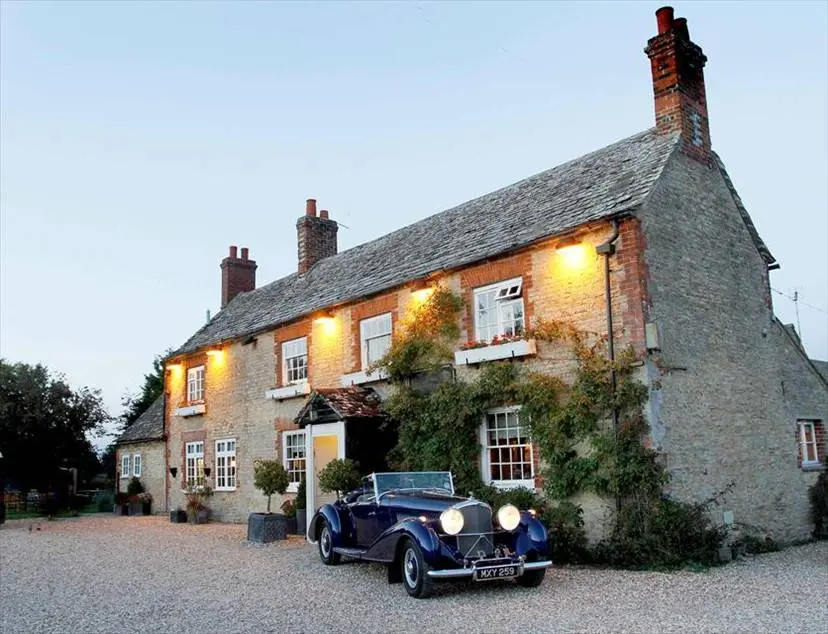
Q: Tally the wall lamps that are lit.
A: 5